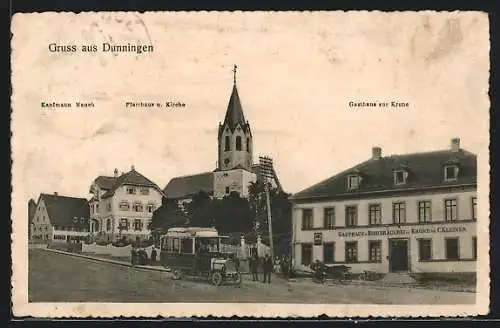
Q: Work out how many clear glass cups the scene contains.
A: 0